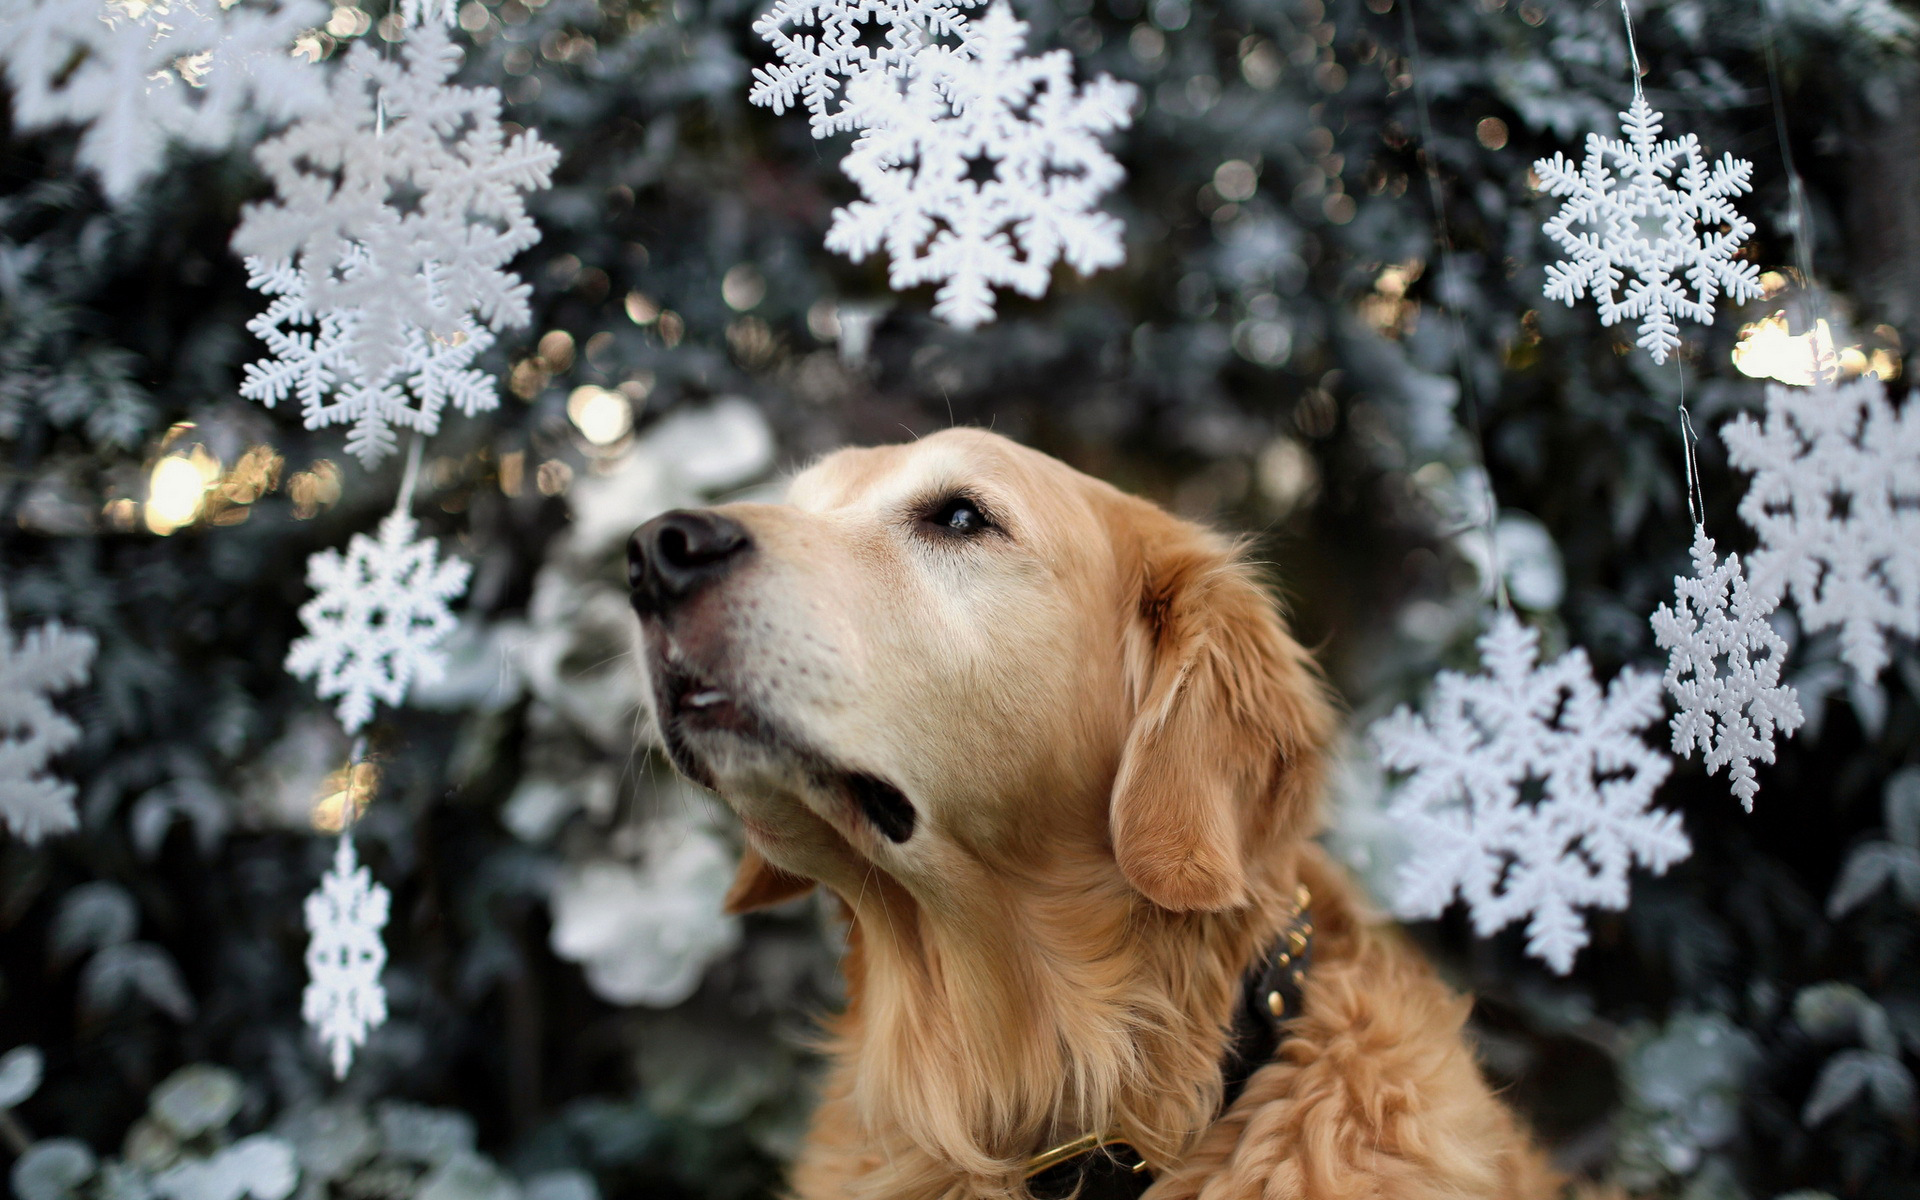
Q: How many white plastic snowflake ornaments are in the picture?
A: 12